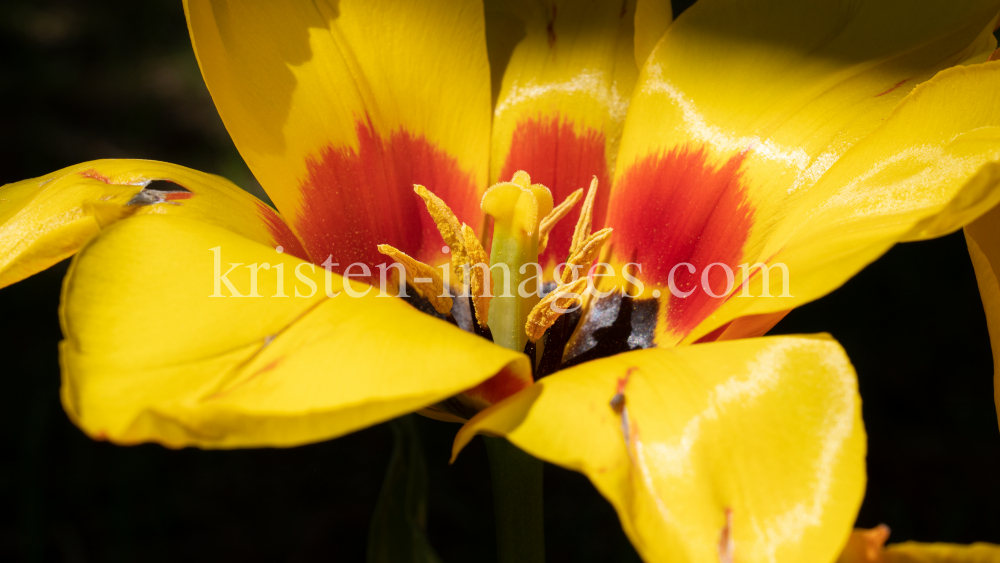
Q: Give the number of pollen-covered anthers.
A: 7